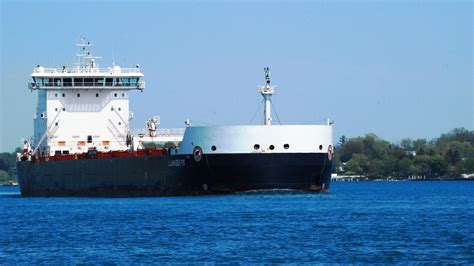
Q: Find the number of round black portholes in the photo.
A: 5